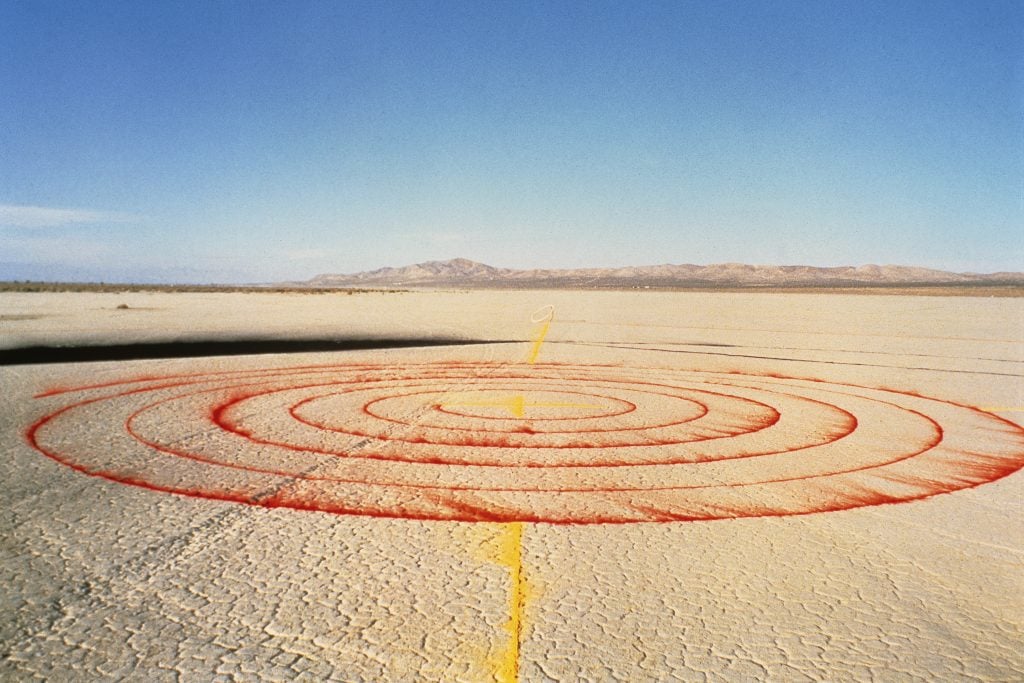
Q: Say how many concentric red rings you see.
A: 6